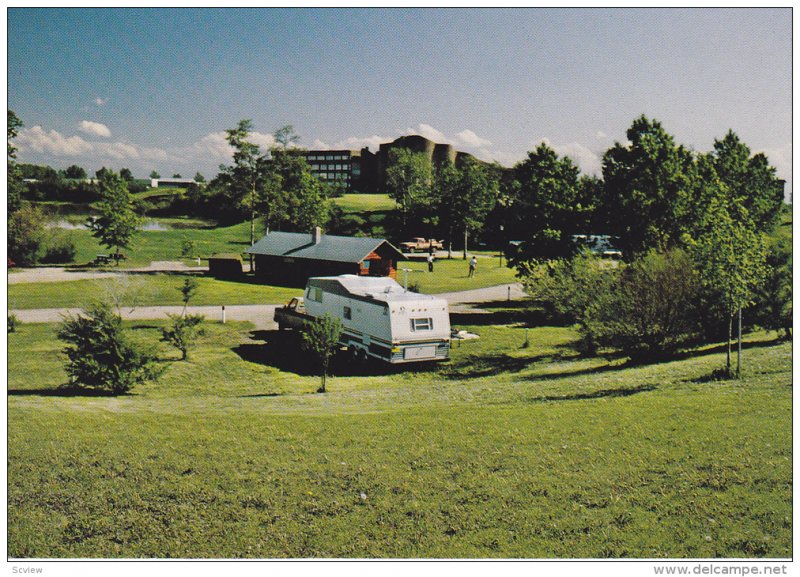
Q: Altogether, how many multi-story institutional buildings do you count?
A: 1